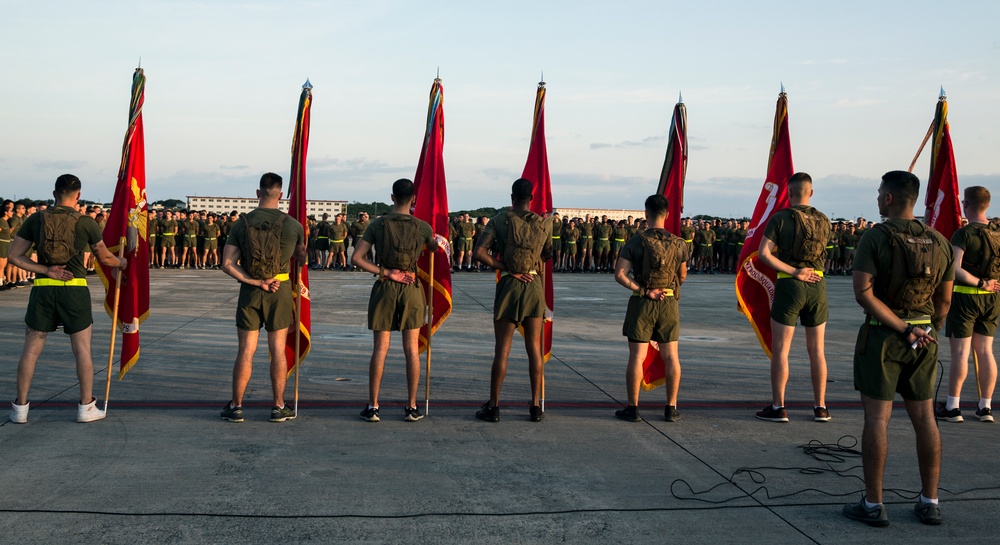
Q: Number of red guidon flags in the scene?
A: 7